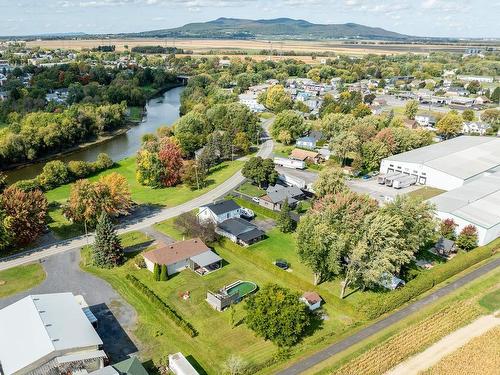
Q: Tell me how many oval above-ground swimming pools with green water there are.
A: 1